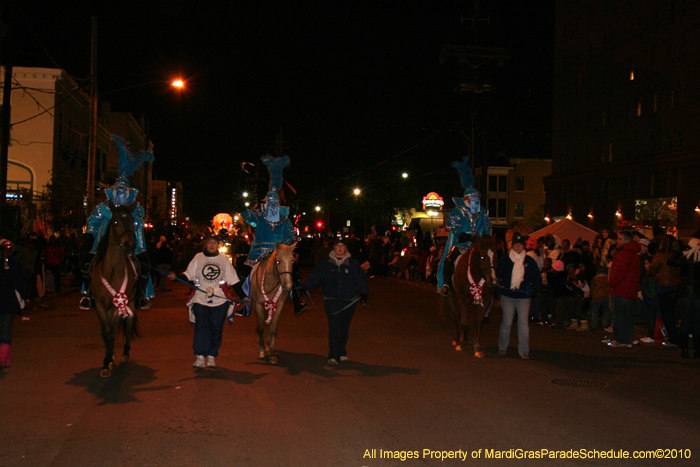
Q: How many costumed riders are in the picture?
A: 3